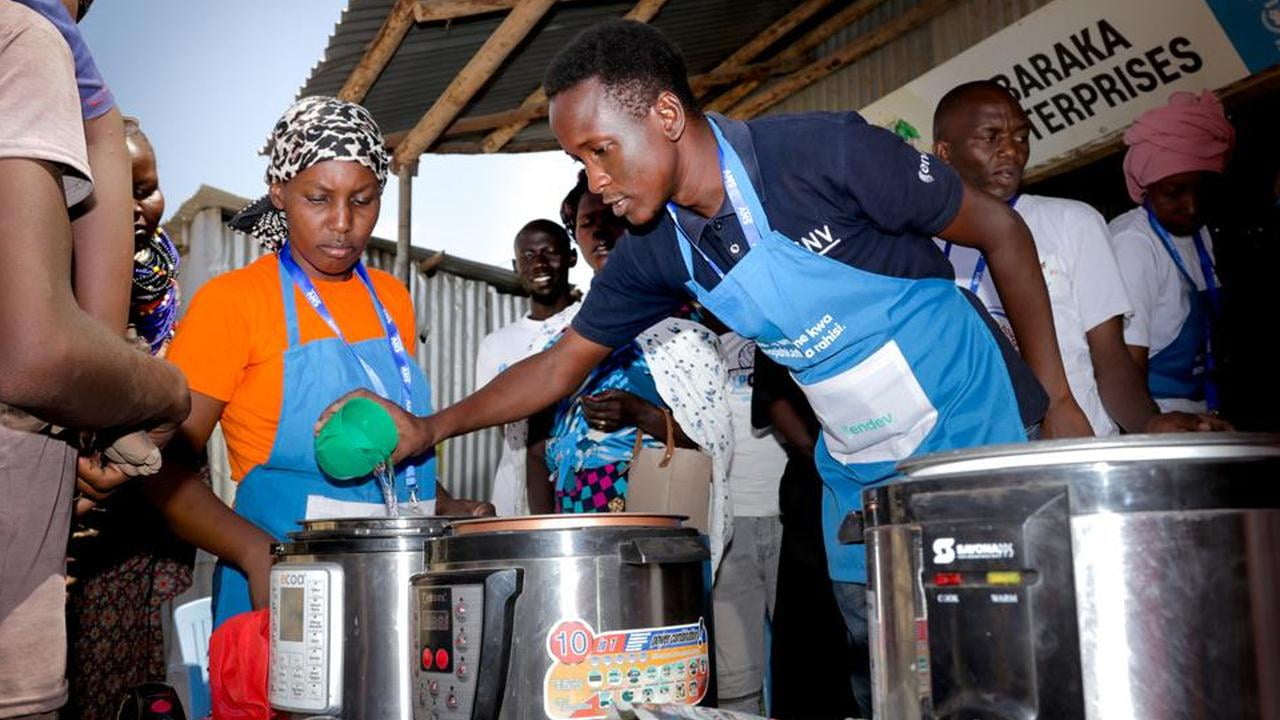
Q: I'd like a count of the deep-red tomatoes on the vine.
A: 0